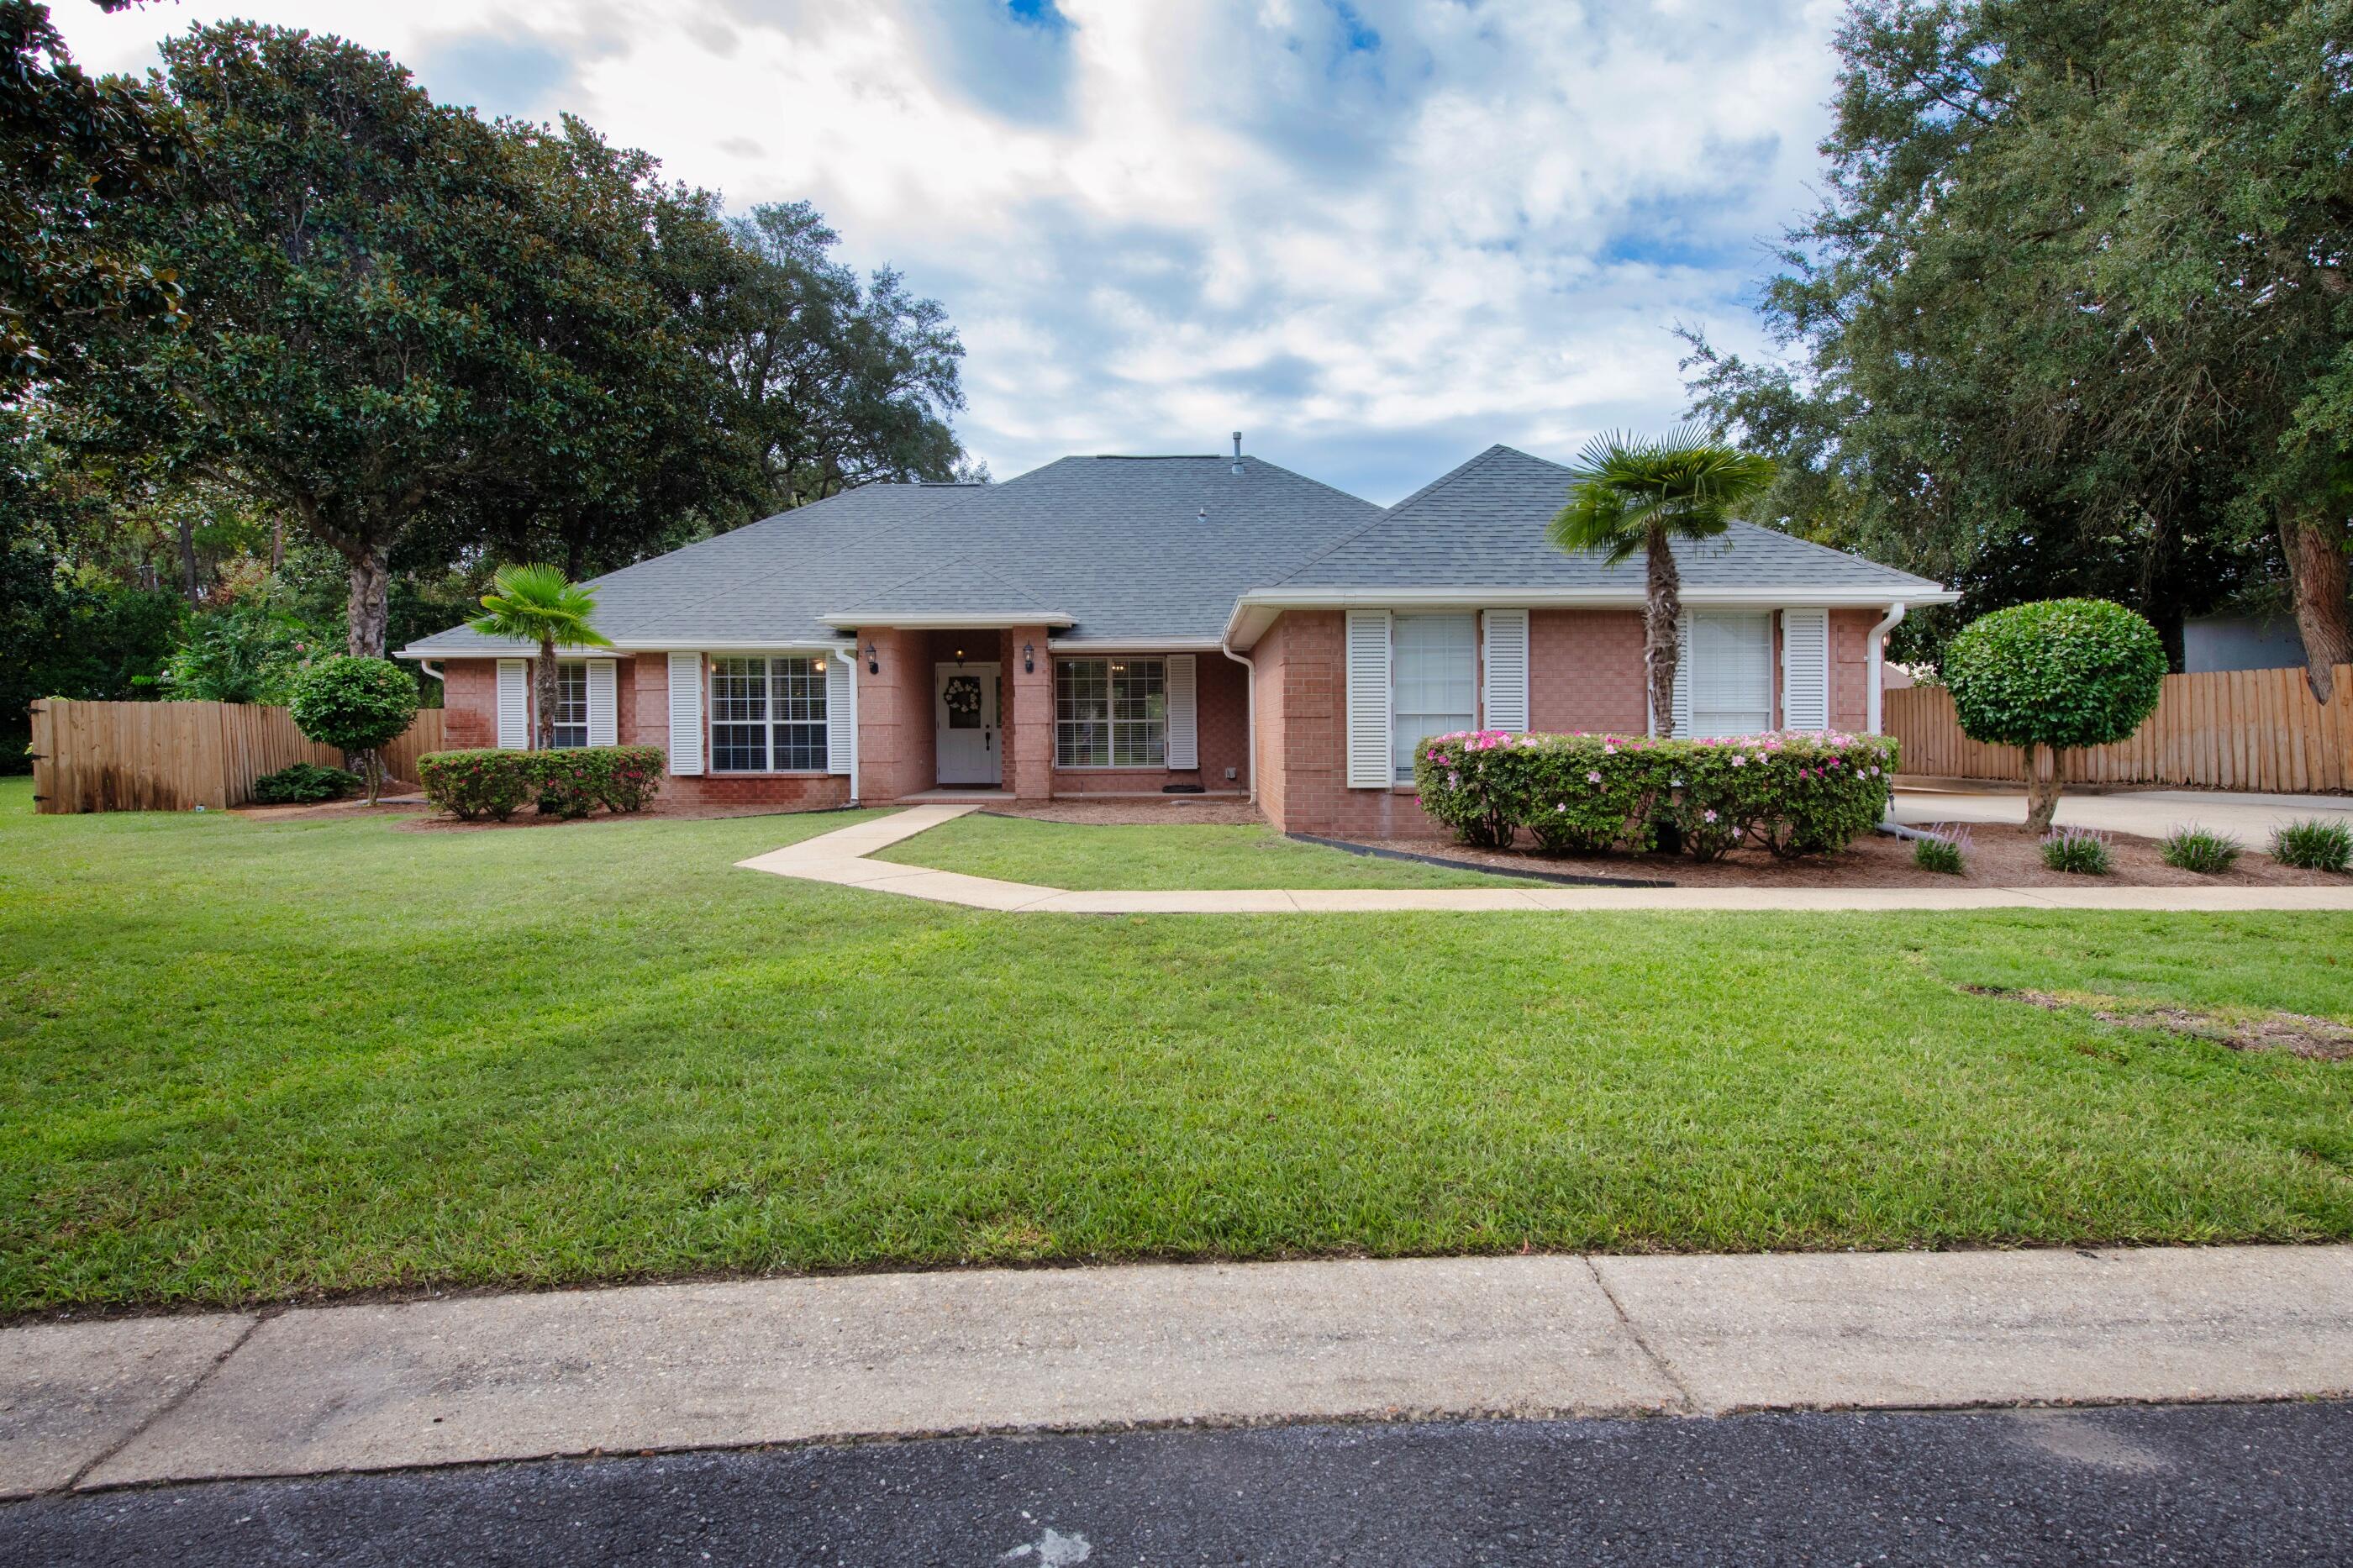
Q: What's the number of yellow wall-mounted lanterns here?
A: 0